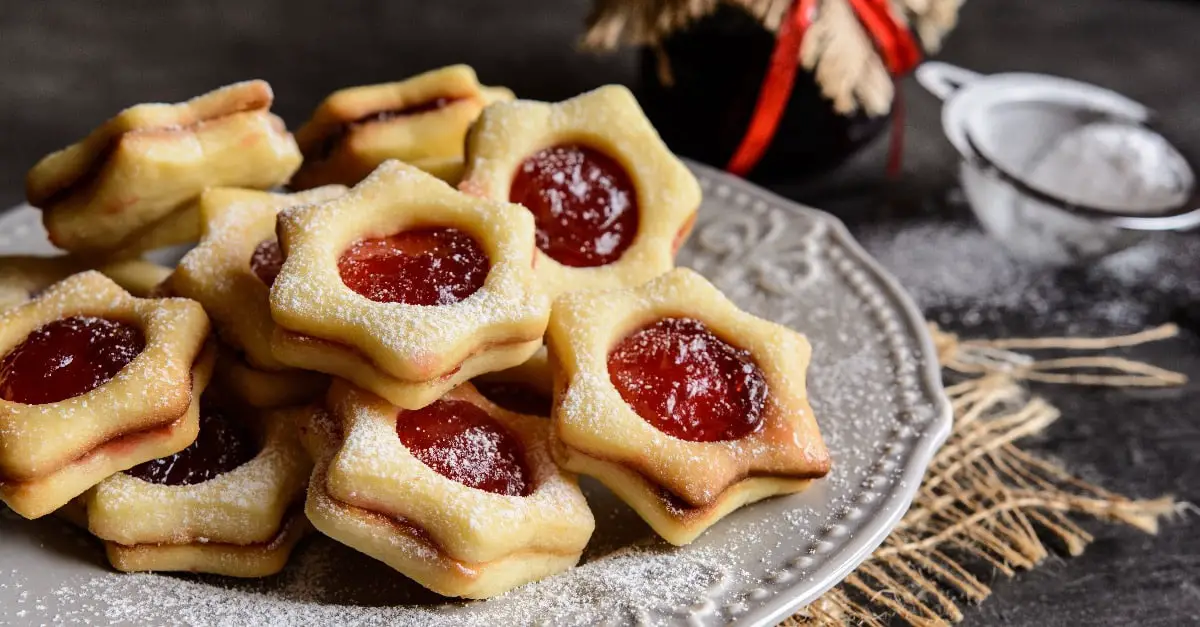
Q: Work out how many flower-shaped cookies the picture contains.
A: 11